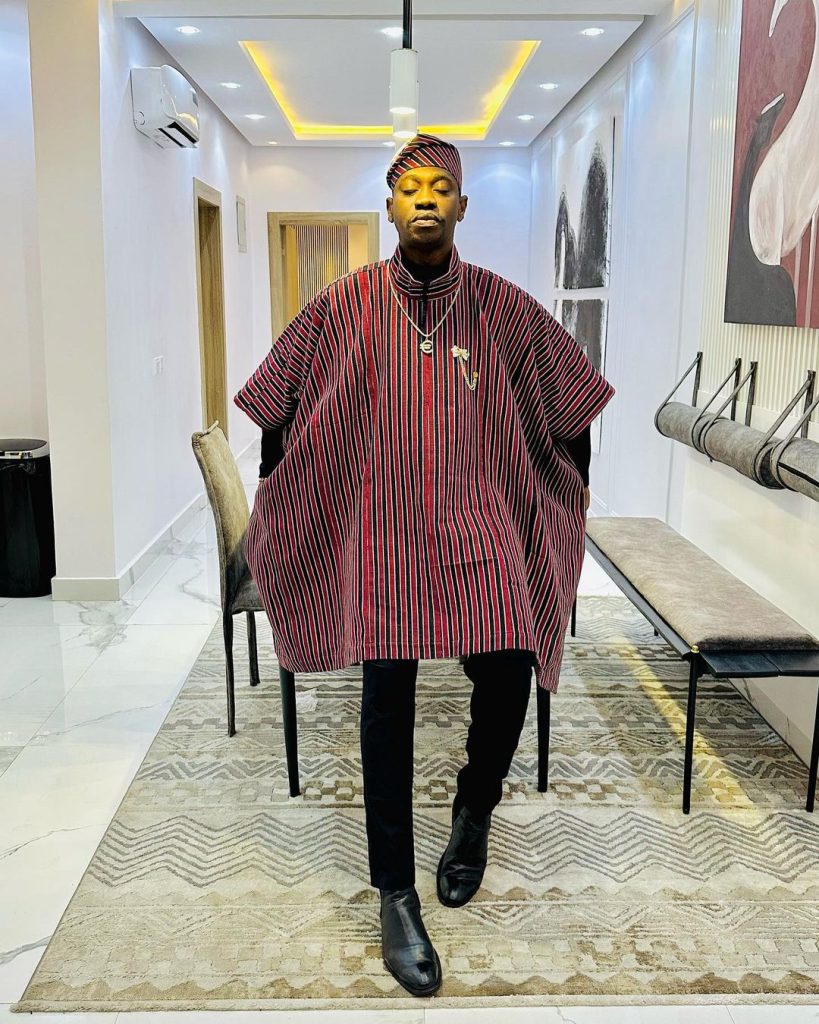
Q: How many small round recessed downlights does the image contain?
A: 10